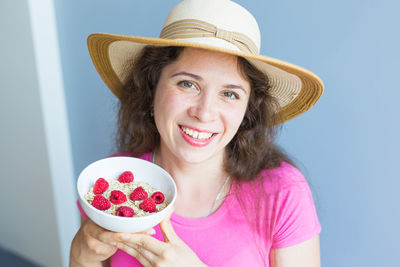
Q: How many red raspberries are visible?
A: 8